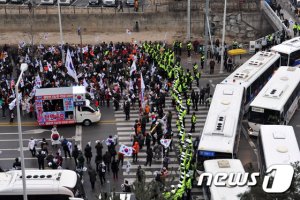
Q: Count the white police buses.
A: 6